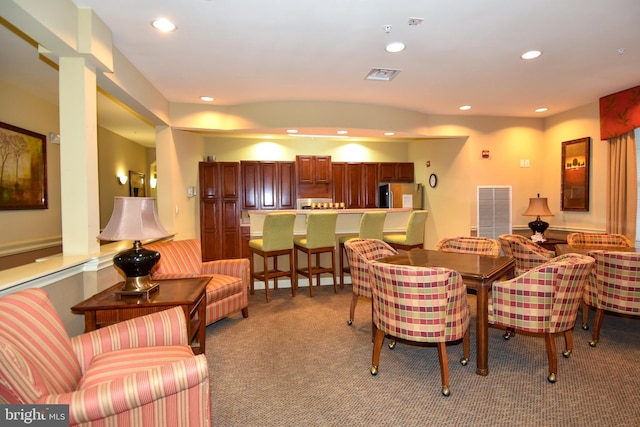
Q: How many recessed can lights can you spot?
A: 9